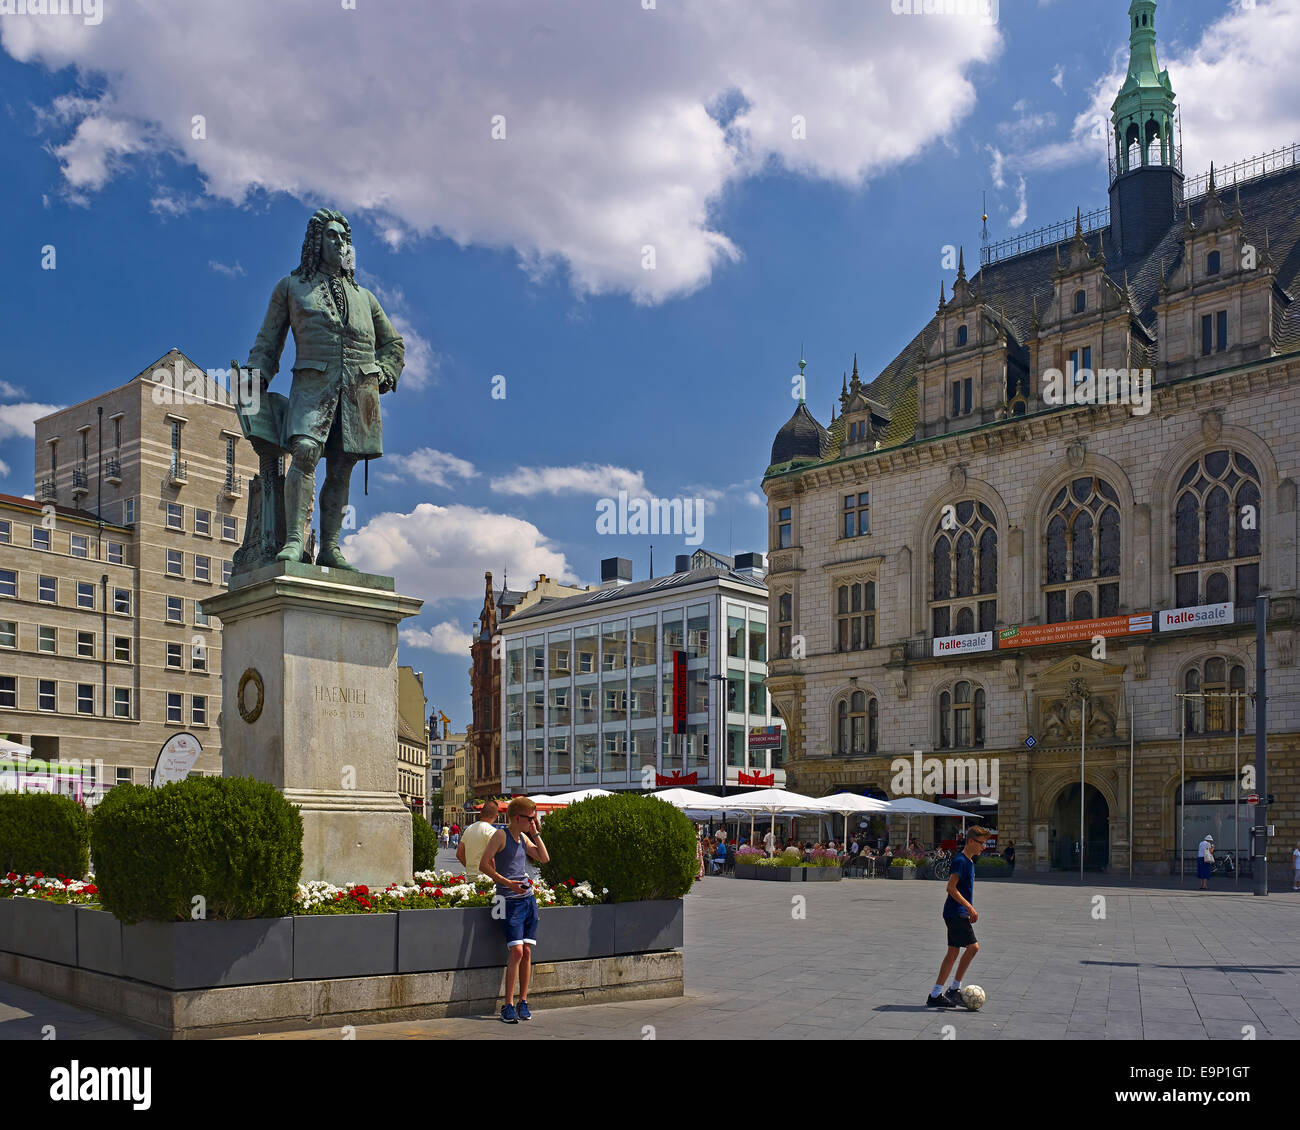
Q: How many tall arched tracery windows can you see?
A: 3